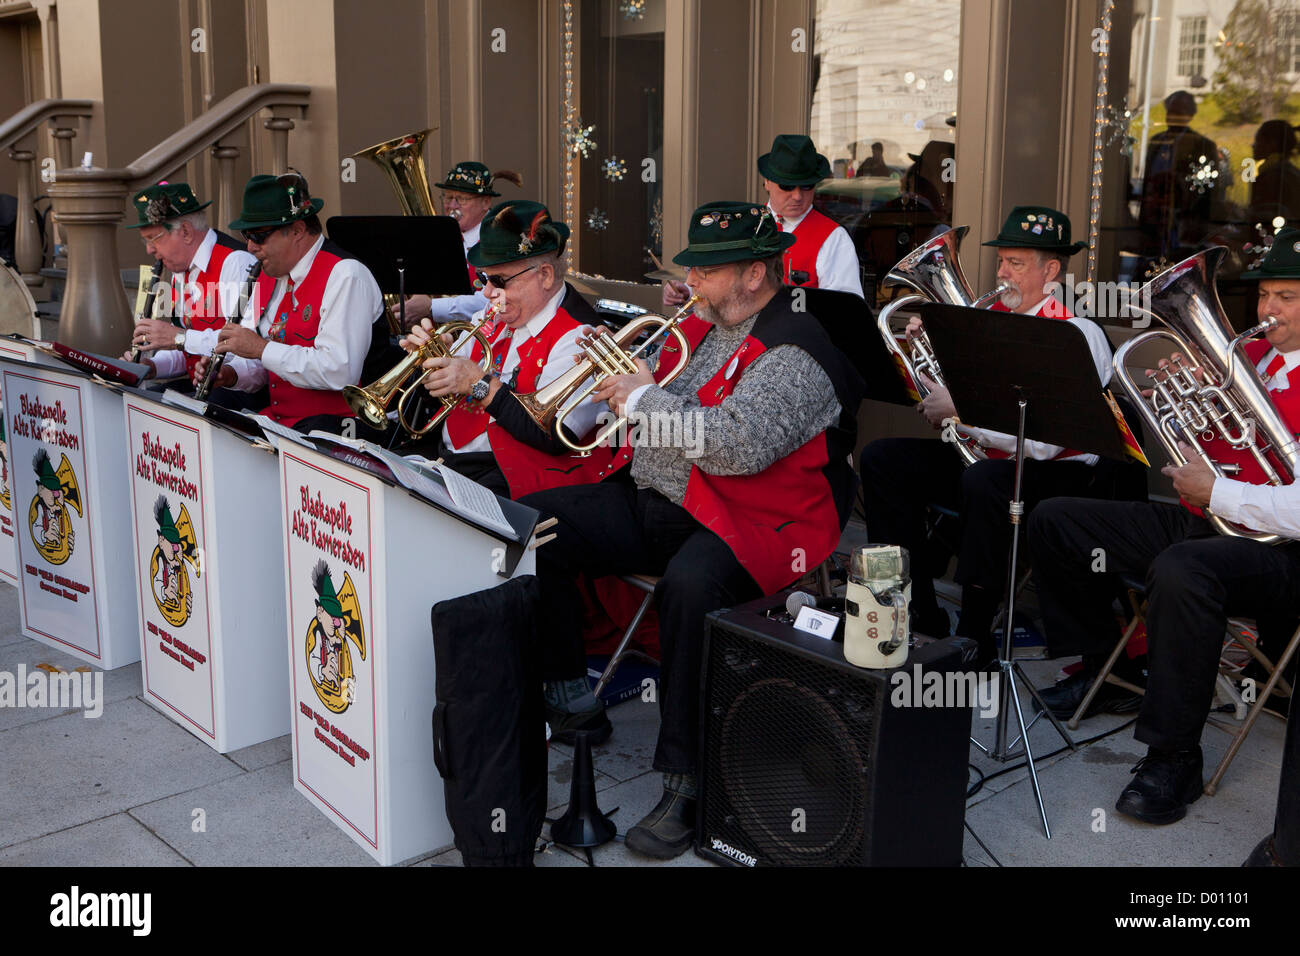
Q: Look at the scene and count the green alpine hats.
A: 8